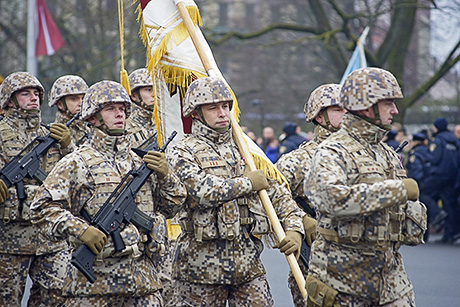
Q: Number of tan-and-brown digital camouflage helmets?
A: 7